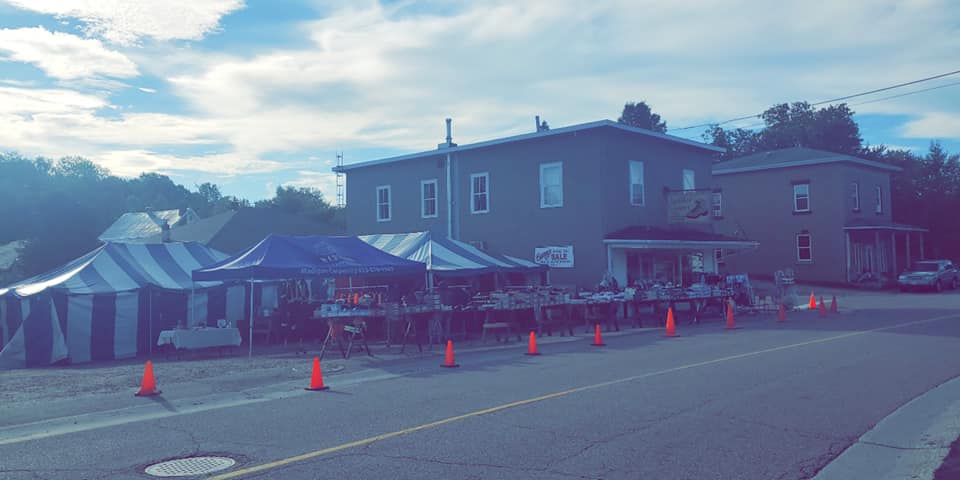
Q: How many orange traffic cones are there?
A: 11